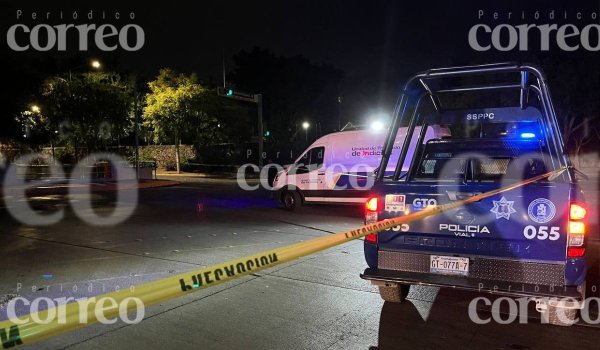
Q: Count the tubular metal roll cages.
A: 1